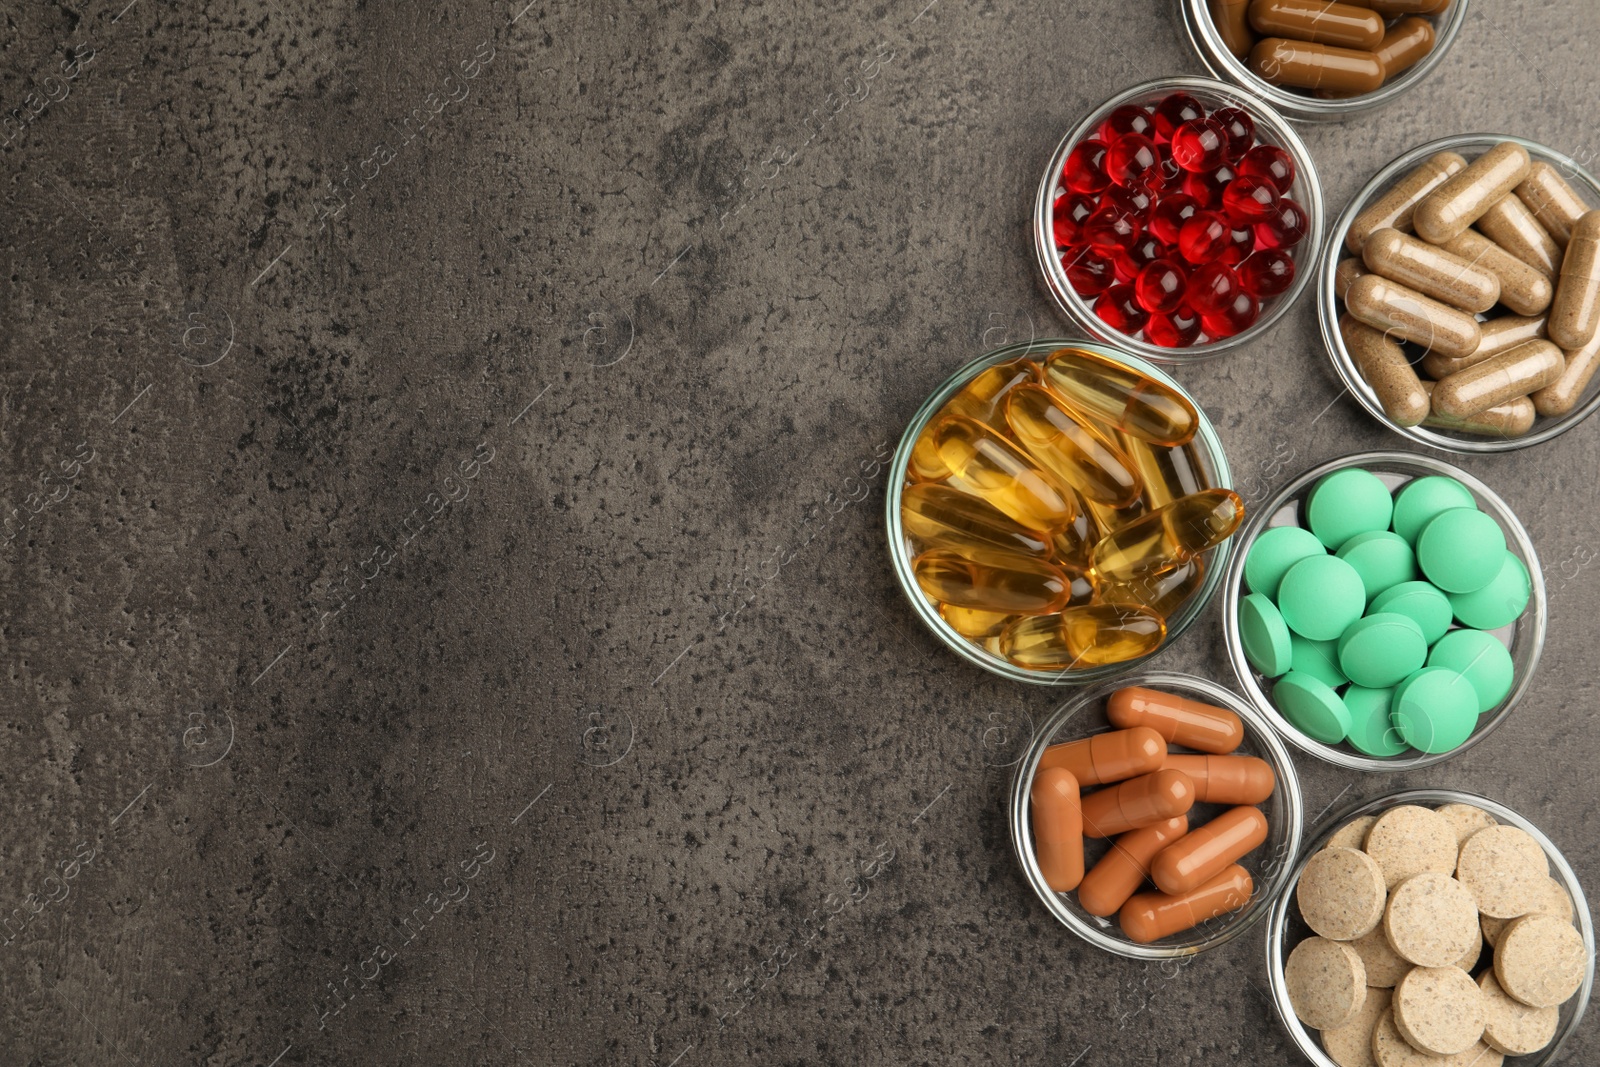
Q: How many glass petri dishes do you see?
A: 7